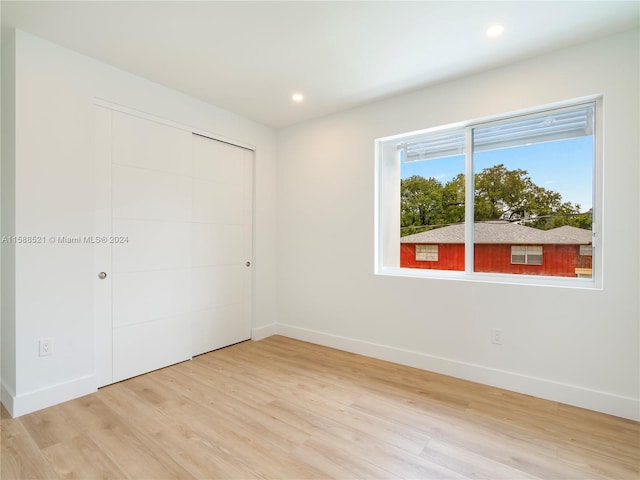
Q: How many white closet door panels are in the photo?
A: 2